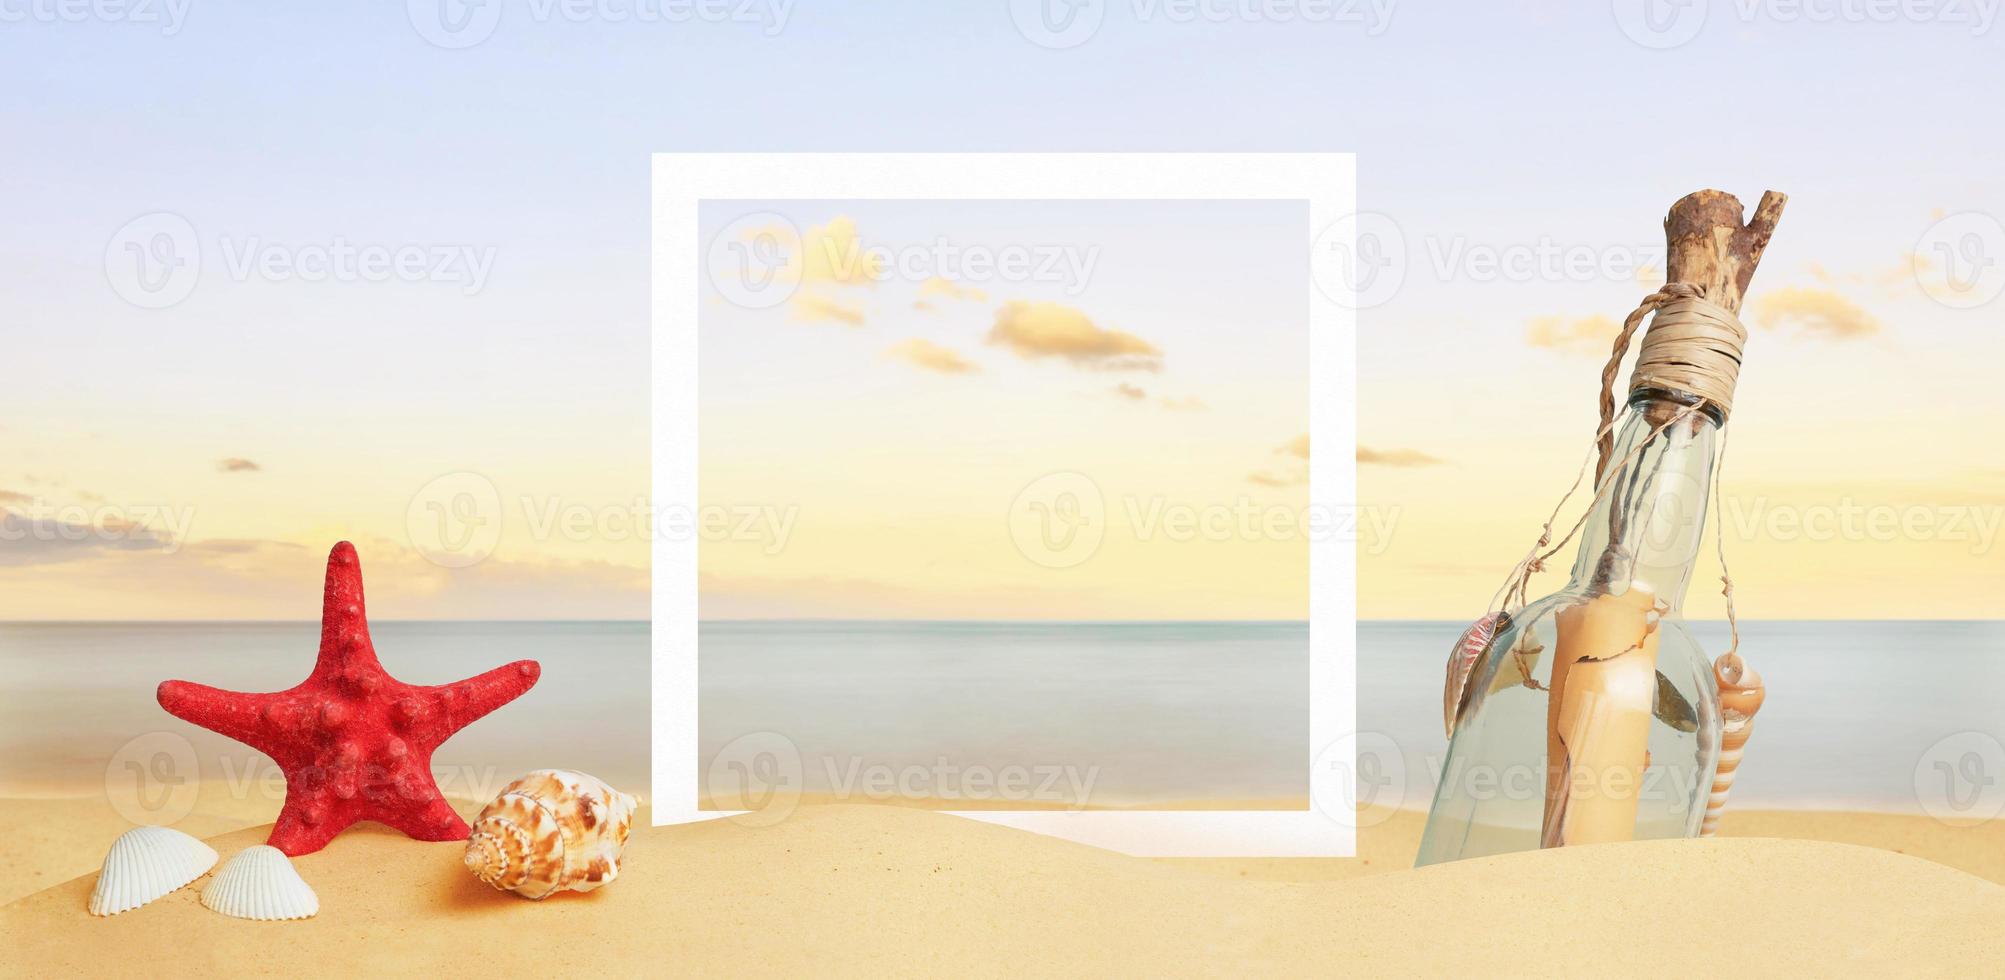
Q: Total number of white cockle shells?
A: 2